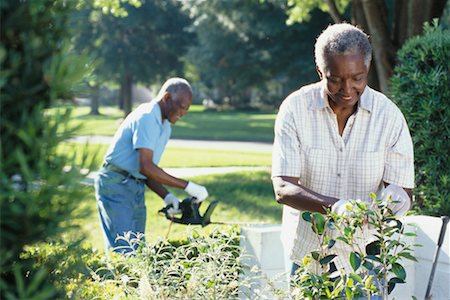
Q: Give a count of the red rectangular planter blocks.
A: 0